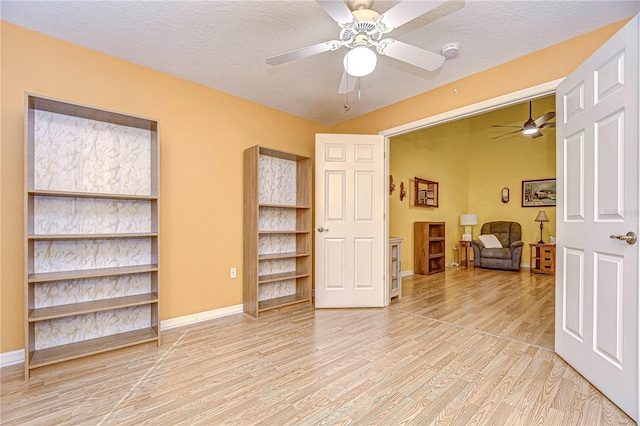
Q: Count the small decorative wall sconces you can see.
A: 2